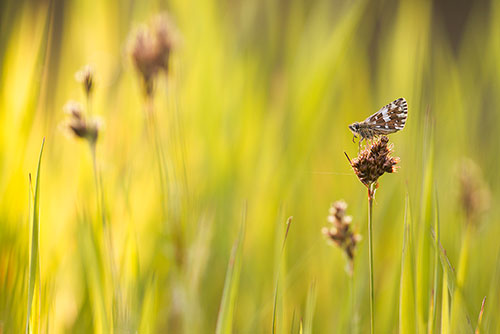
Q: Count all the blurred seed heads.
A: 5